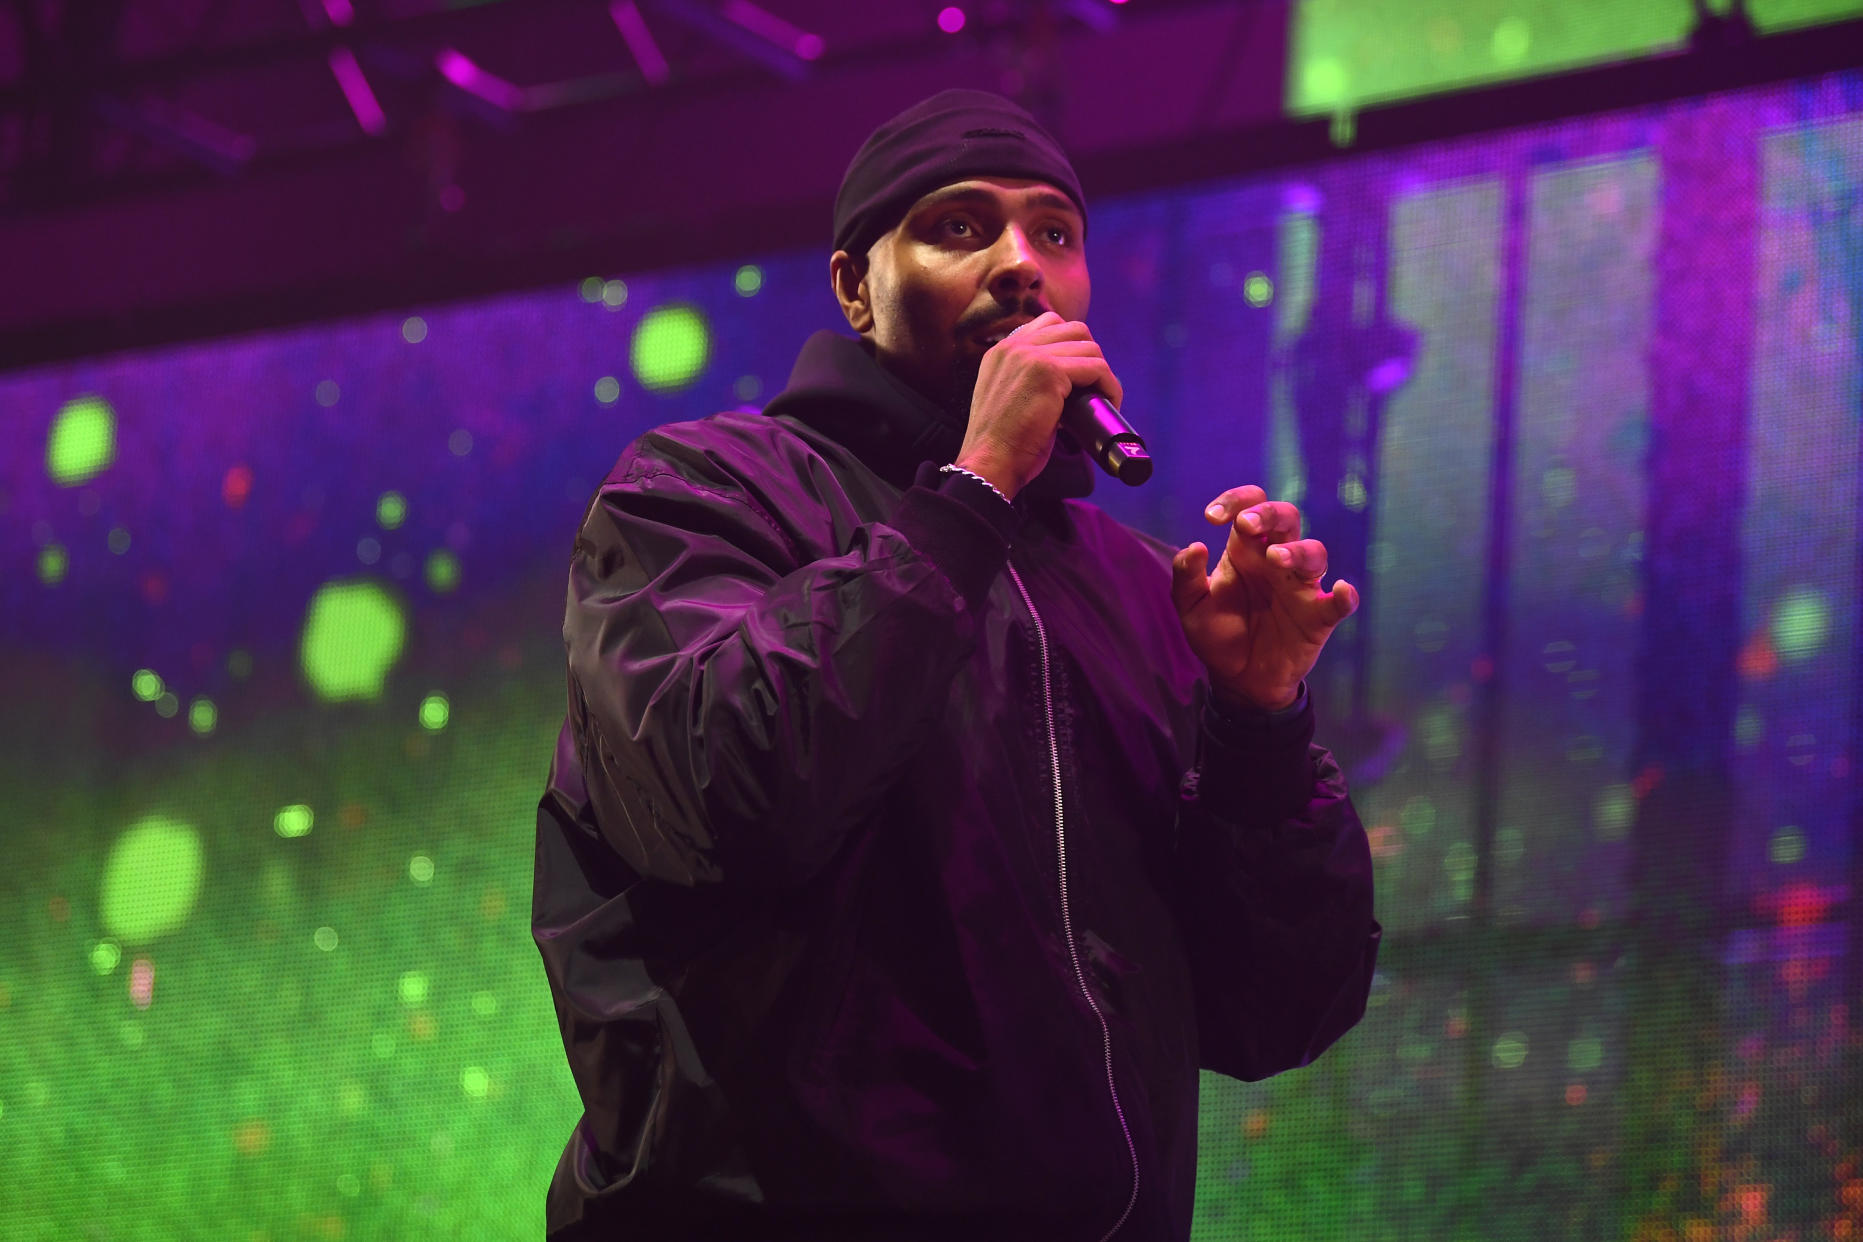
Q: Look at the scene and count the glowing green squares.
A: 4